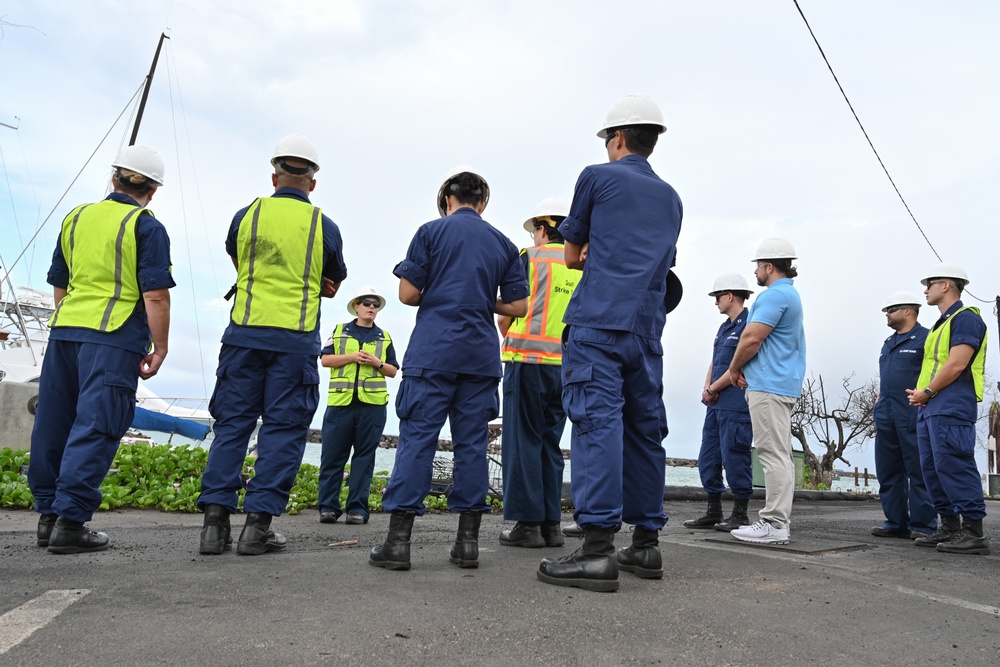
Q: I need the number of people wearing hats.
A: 10